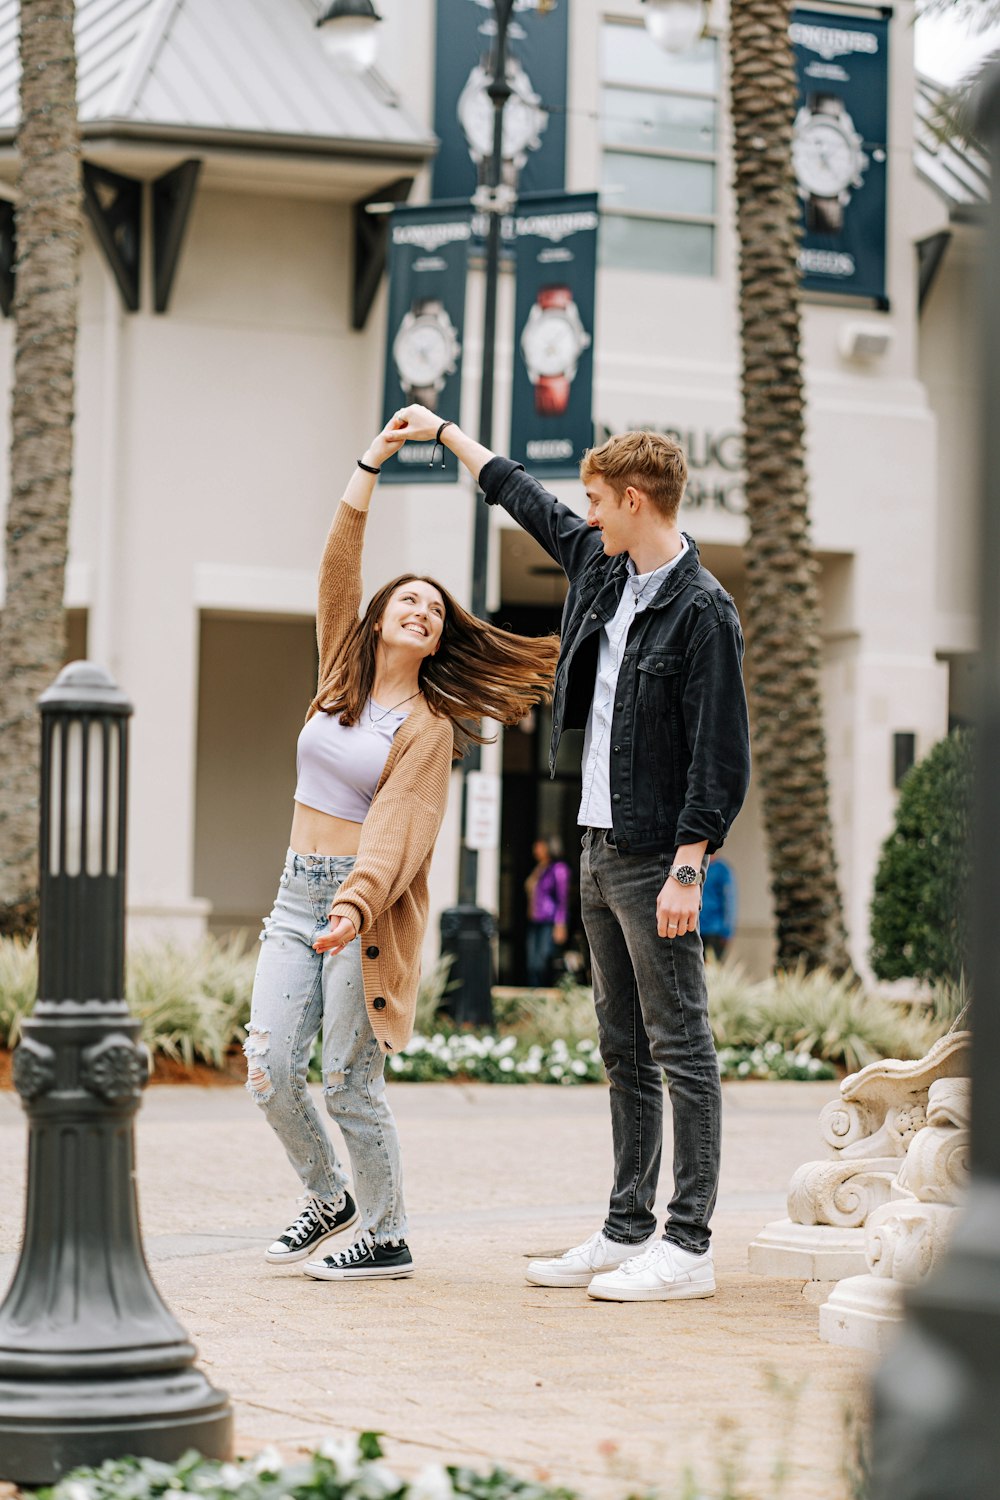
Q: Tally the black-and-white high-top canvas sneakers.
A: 2